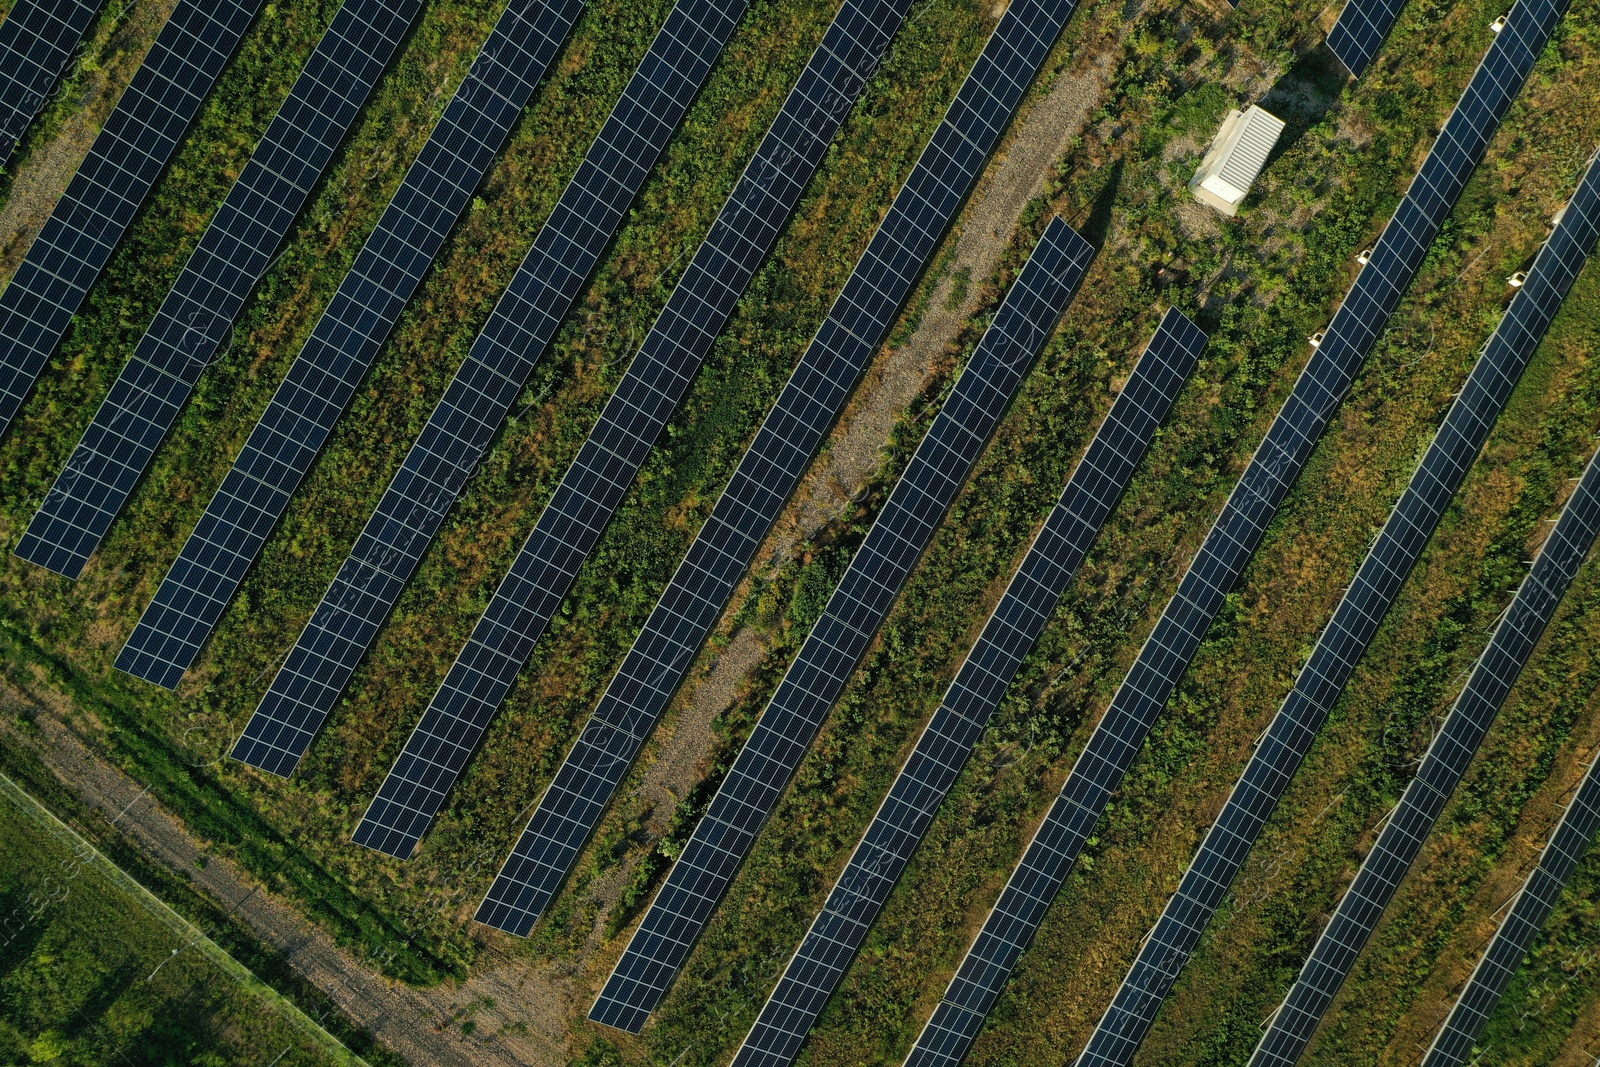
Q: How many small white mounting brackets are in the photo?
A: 5